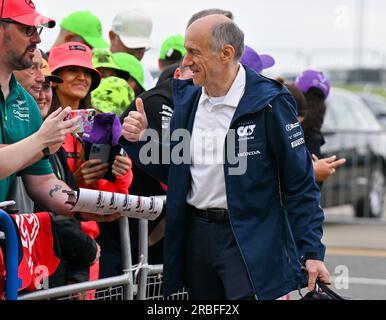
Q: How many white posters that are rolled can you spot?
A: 1